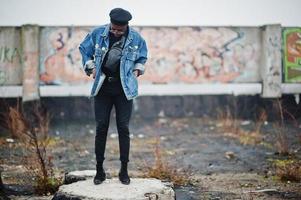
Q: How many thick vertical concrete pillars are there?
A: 2